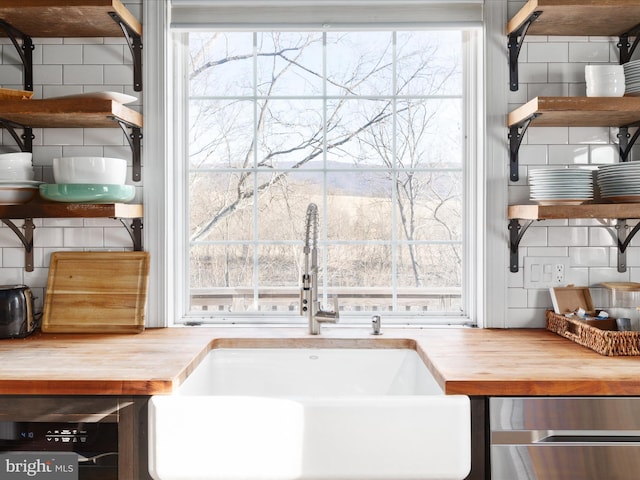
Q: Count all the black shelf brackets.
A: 12